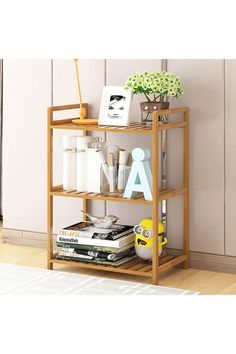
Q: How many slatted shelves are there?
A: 3